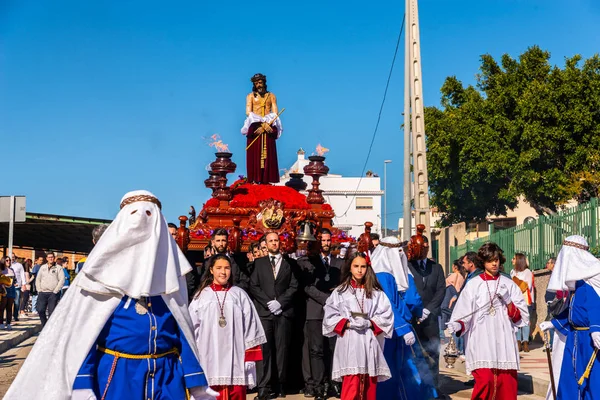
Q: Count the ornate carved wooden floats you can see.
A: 1